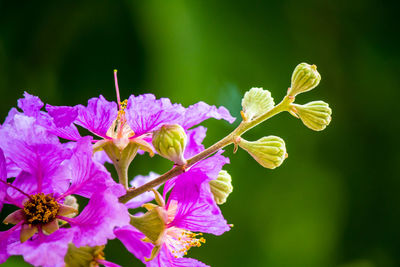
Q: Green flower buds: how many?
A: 6